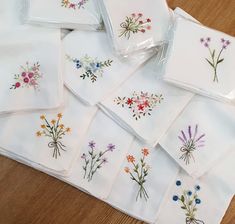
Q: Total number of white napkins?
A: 11